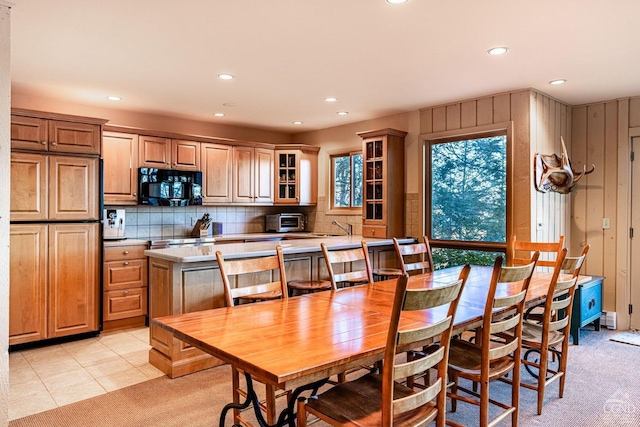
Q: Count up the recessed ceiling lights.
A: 9